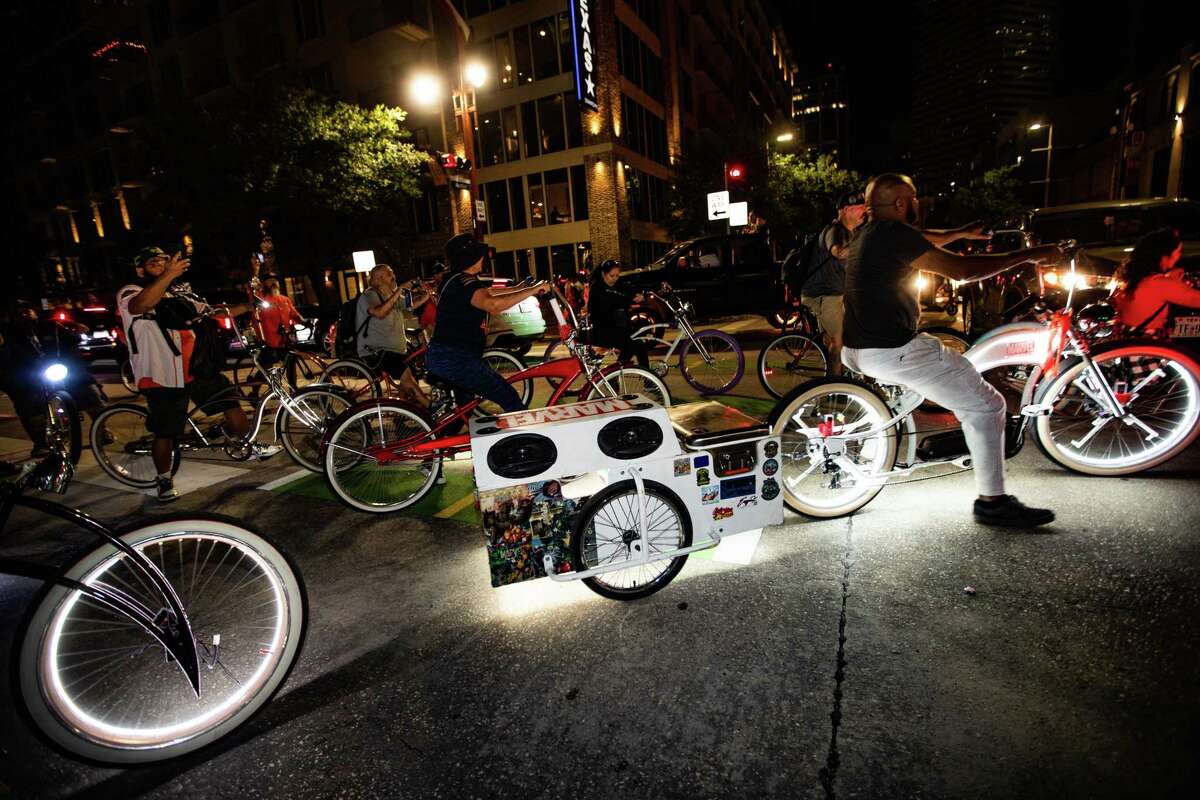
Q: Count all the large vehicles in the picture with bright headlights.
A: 1